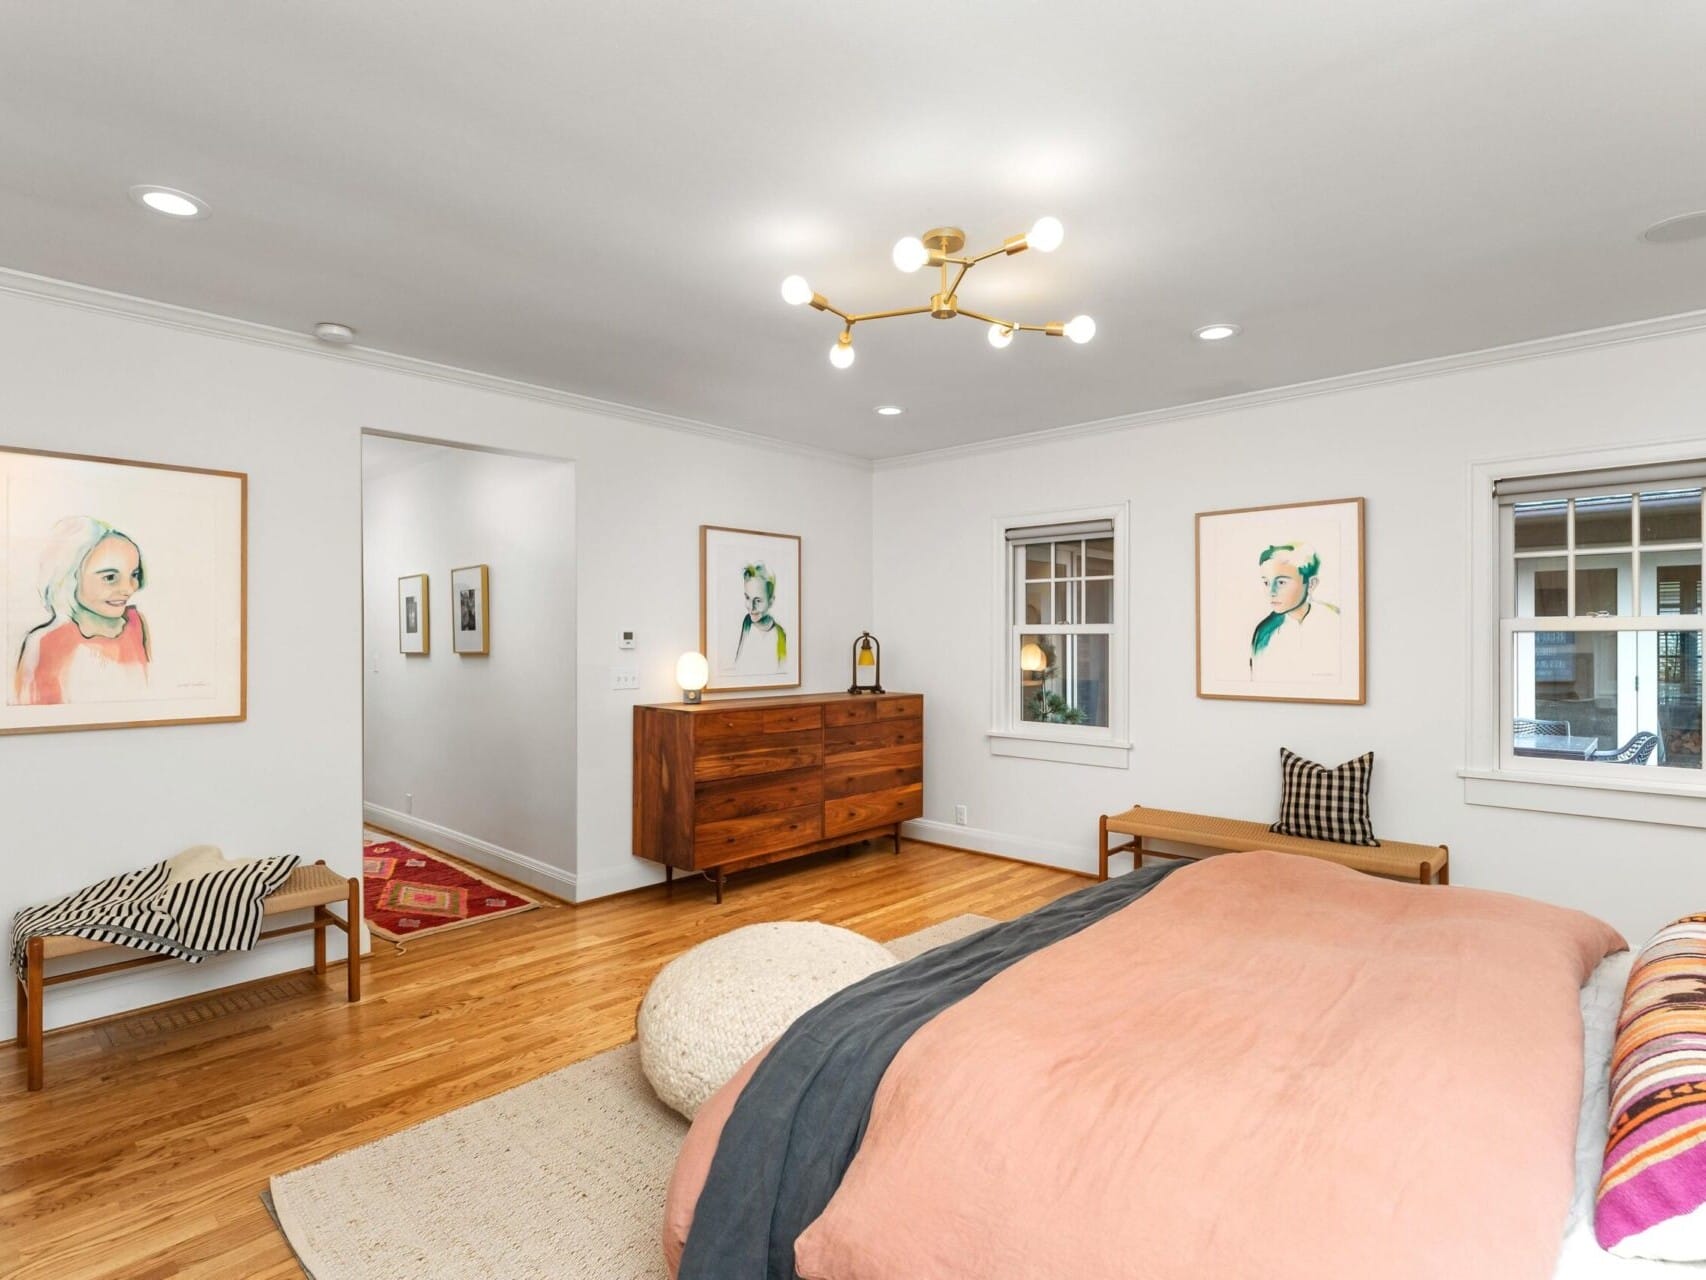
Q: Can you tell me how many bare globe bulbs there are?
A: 6